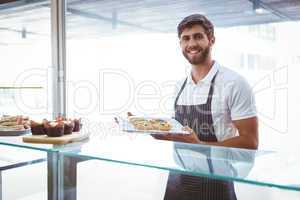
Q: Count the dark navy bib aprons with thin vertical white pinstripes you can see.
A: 1